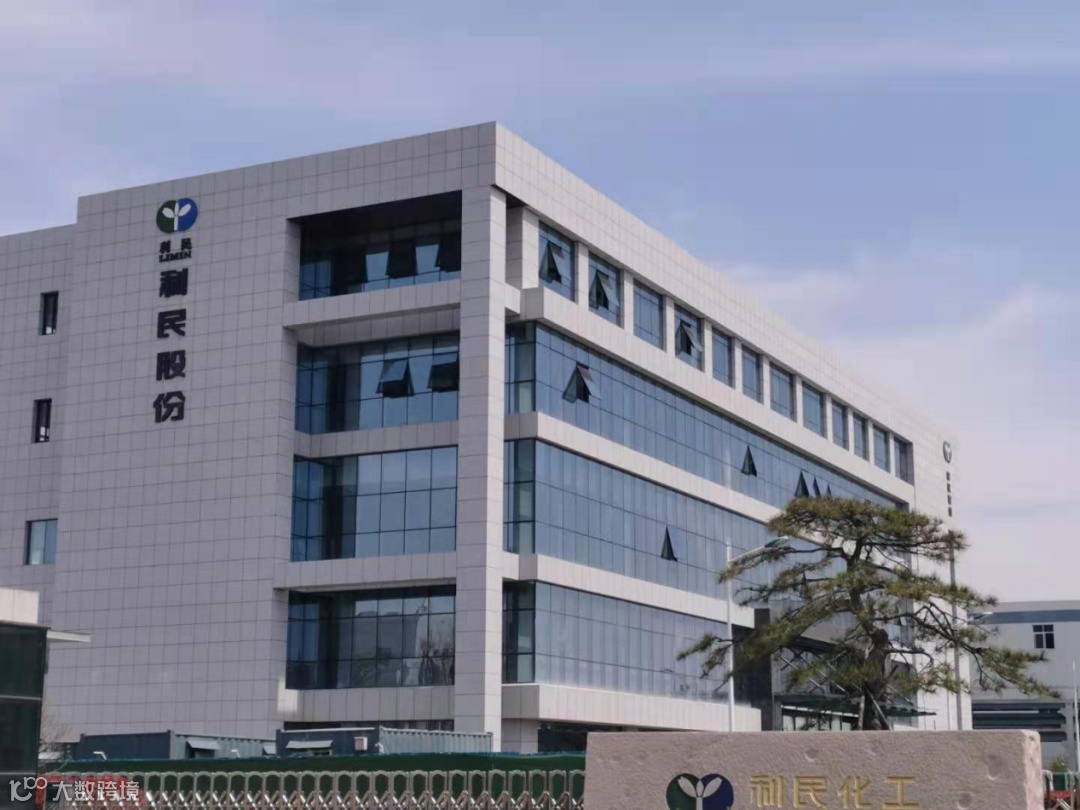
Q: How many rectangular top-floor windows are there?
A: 12